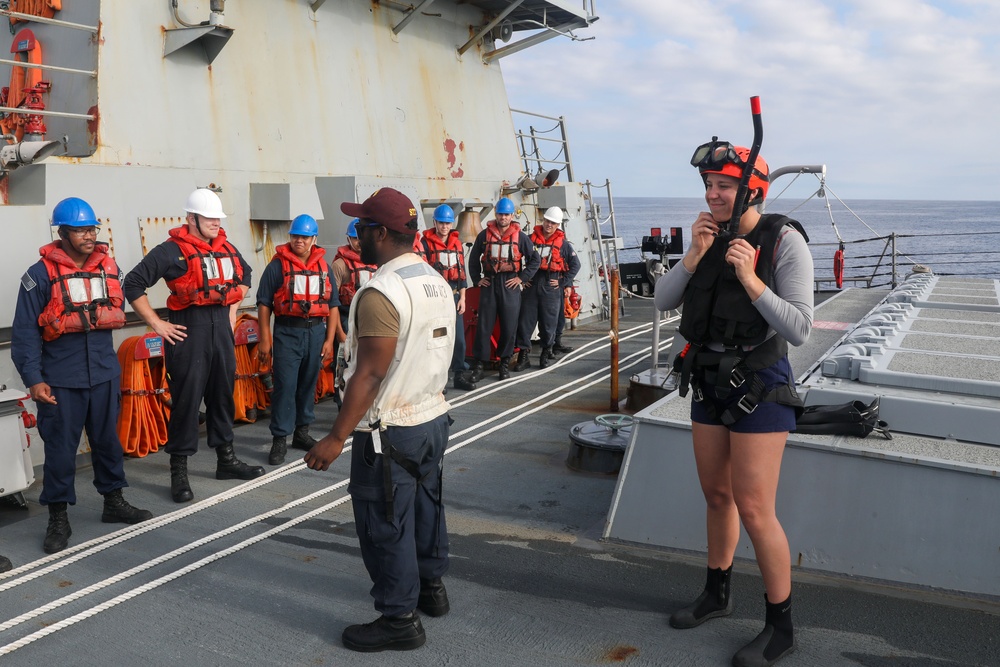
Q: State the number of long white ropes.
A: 4